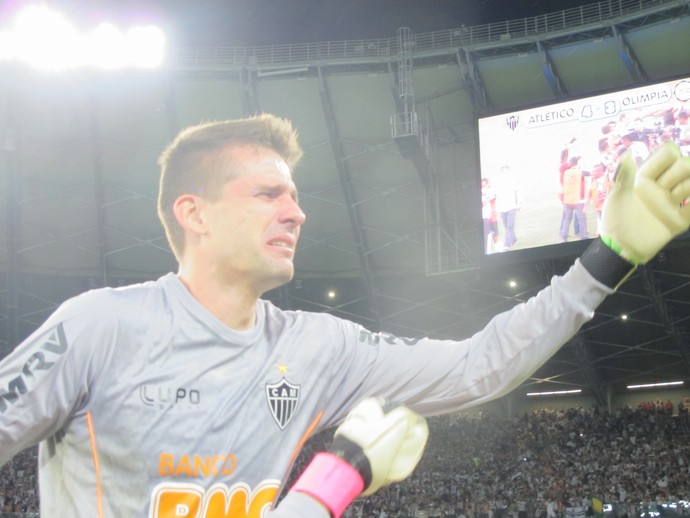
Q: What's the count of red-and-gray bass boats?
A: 0